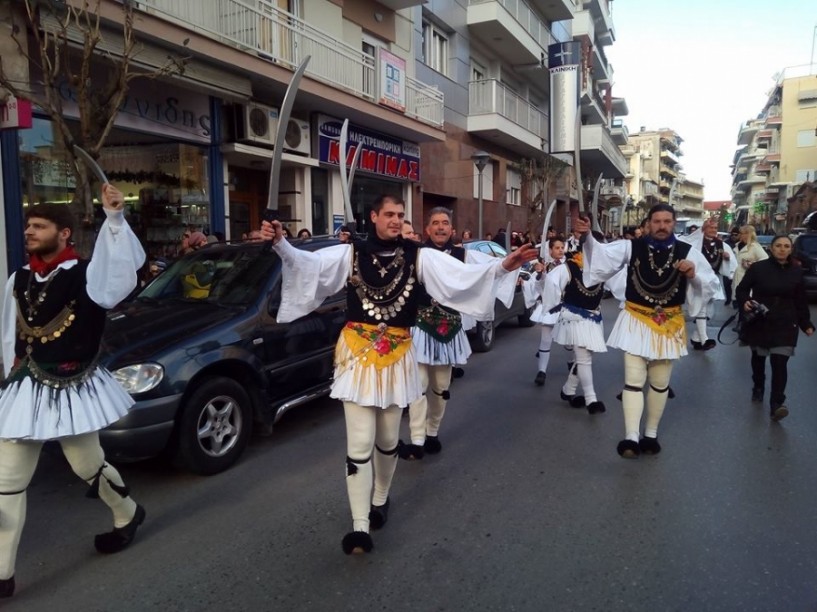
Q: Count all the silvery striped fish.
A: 0